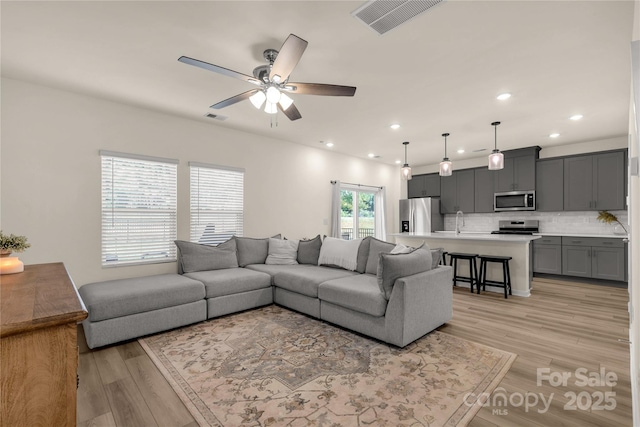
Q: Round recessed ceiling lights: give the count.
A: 8